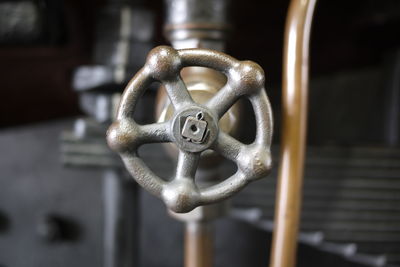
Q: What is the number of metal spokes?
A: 5